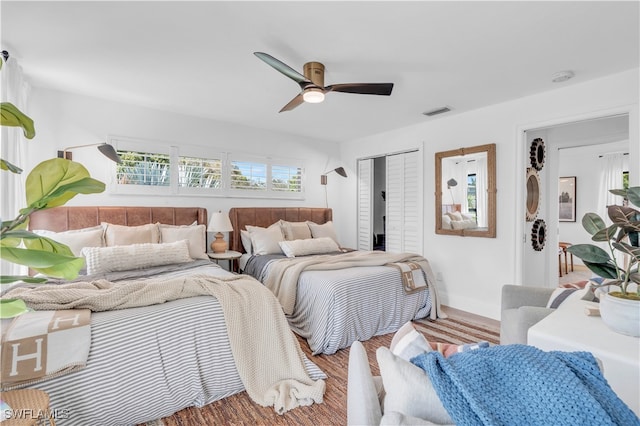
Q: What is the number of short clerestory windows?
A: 4